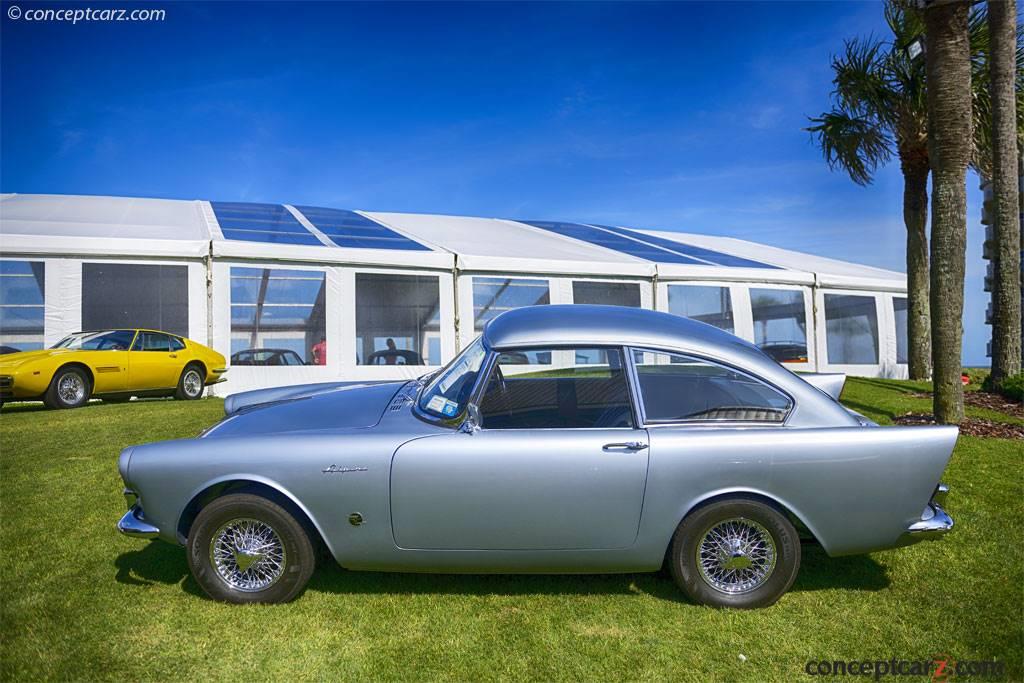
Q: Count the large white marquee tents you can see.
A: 1